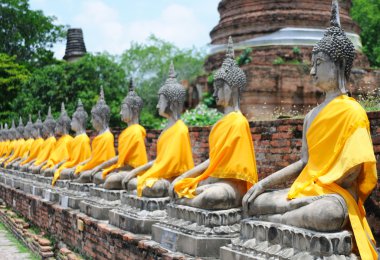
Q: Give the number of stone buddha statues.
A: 14